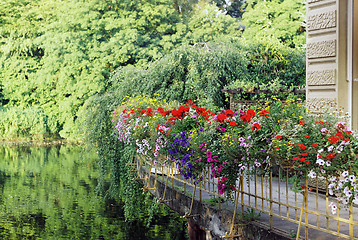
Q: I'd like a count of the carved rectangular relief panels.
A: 4